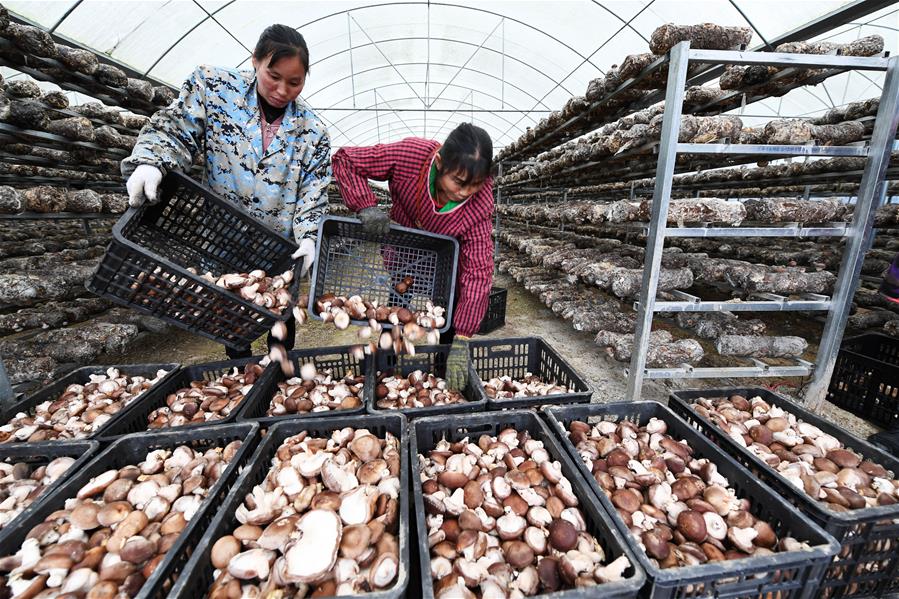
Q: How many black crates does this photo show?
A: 15